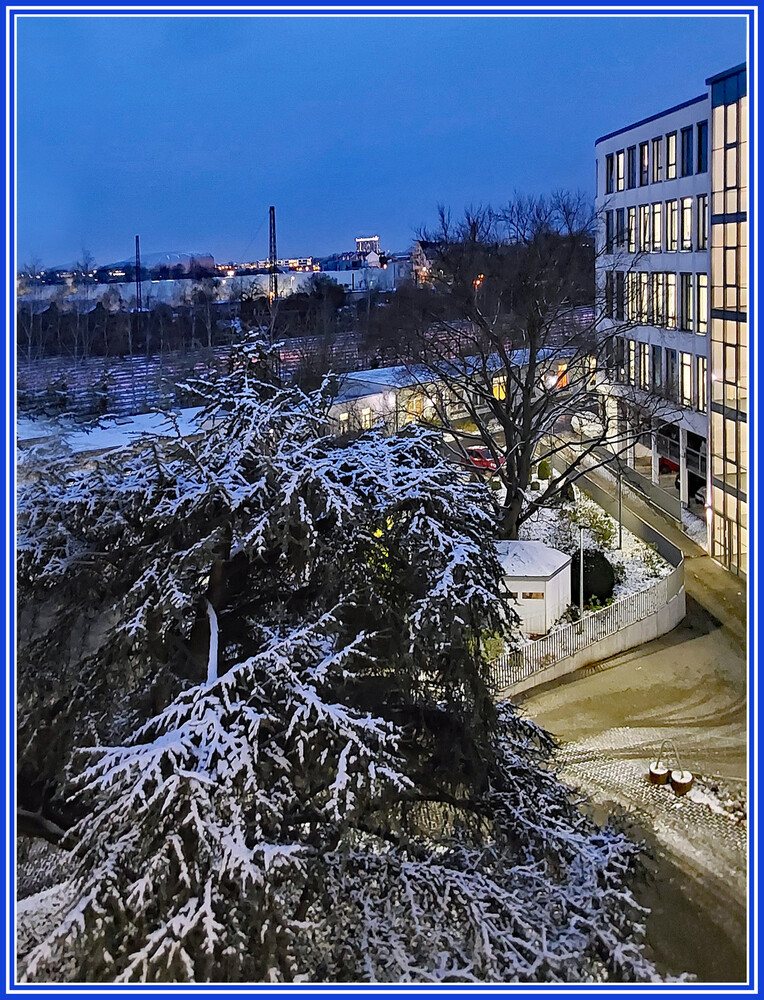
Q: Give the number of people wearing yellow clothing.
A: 0